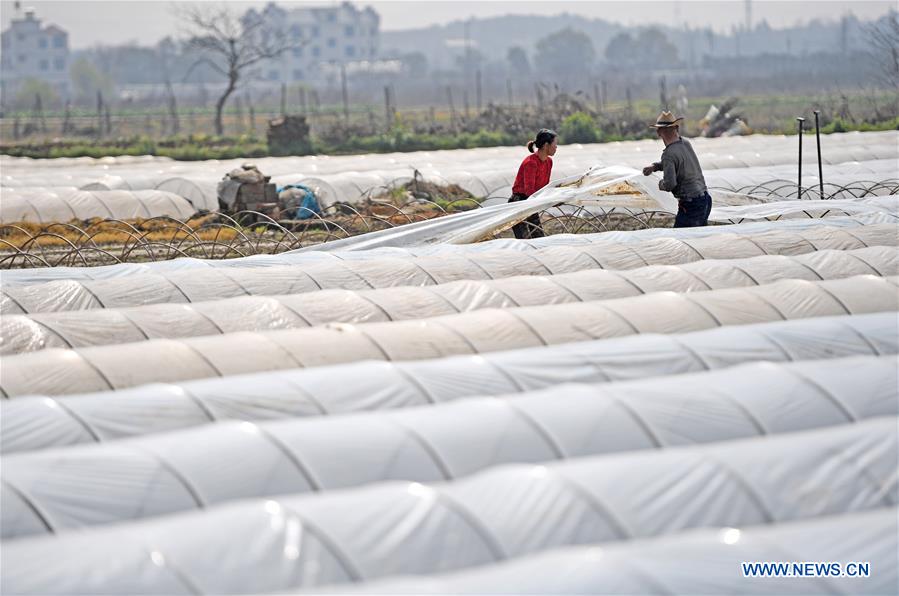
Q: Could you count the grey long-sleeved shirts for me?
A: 1